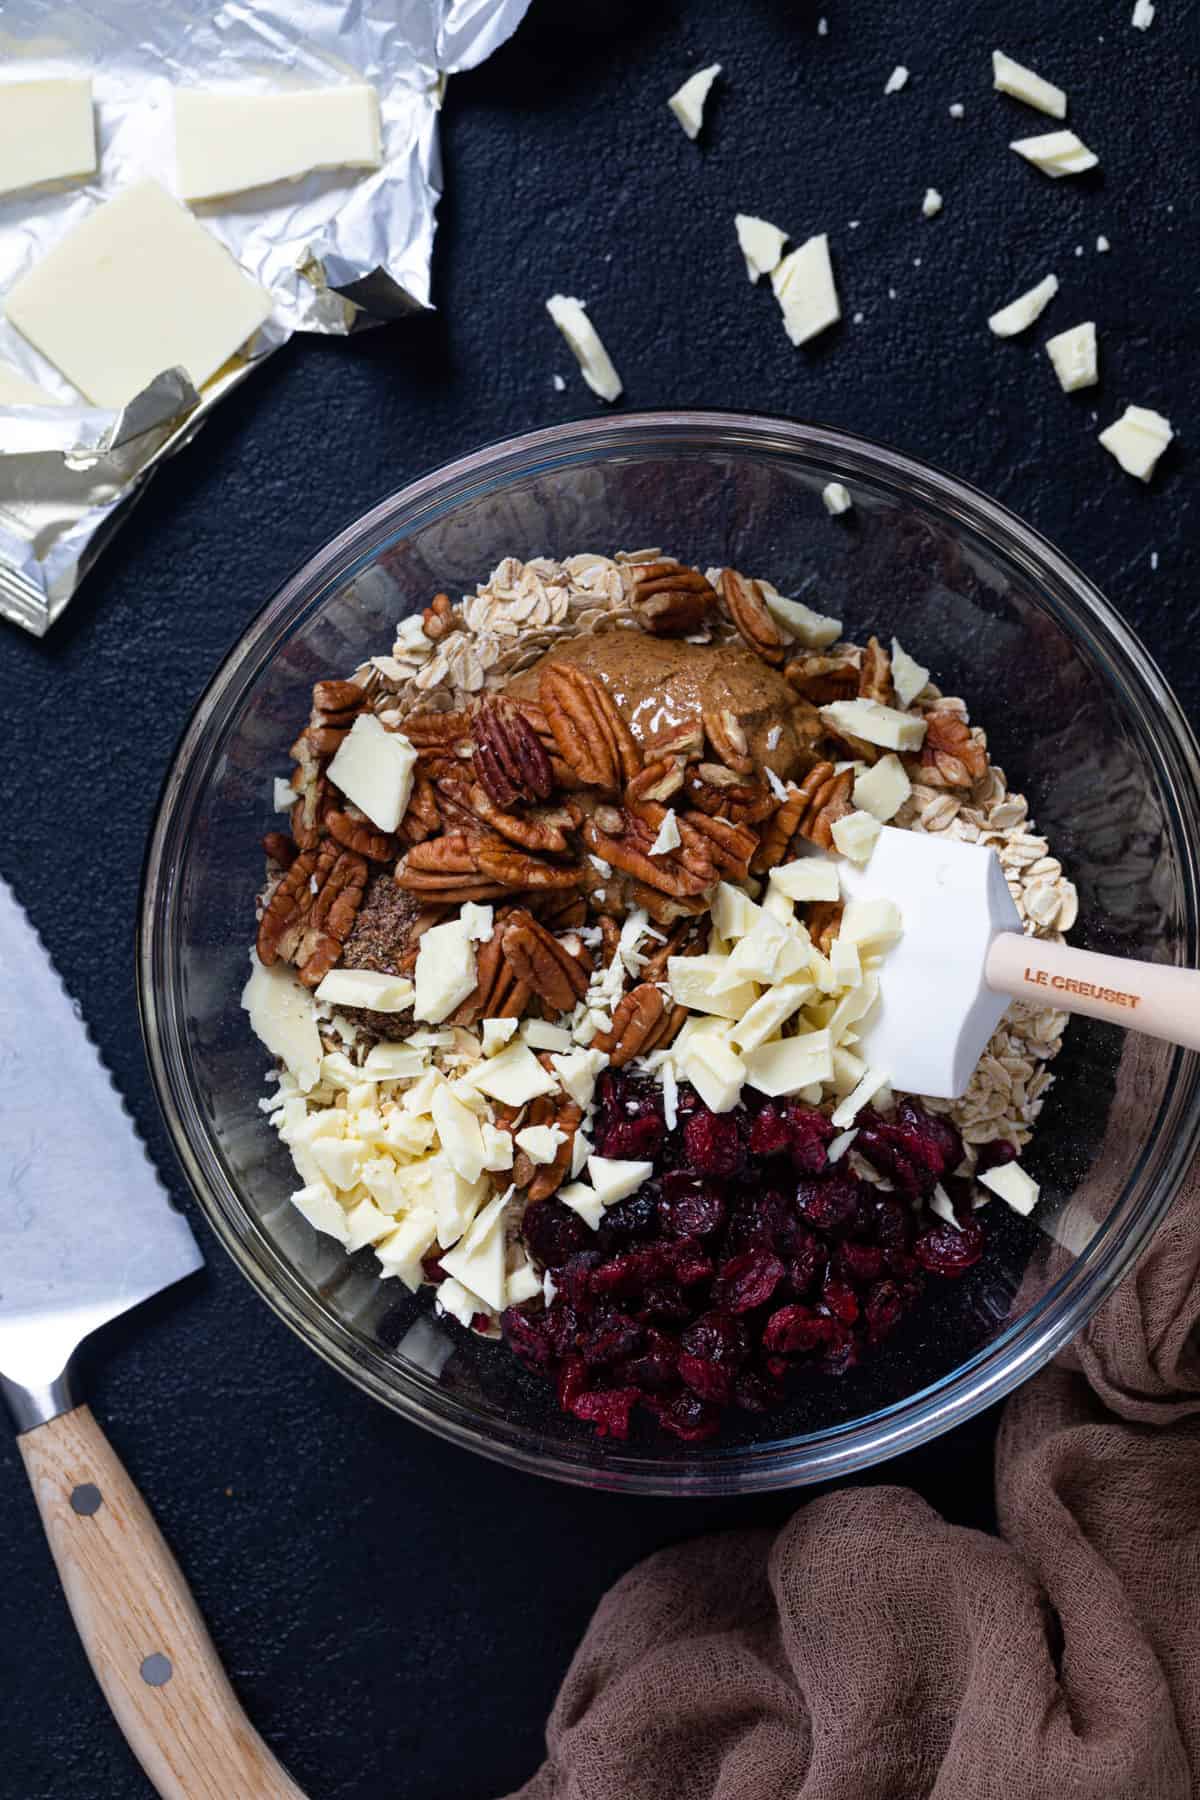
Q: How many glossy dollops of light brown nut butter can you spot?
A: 1